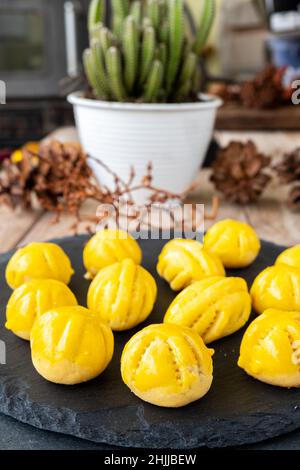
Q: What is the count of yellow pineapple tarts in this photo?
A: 12